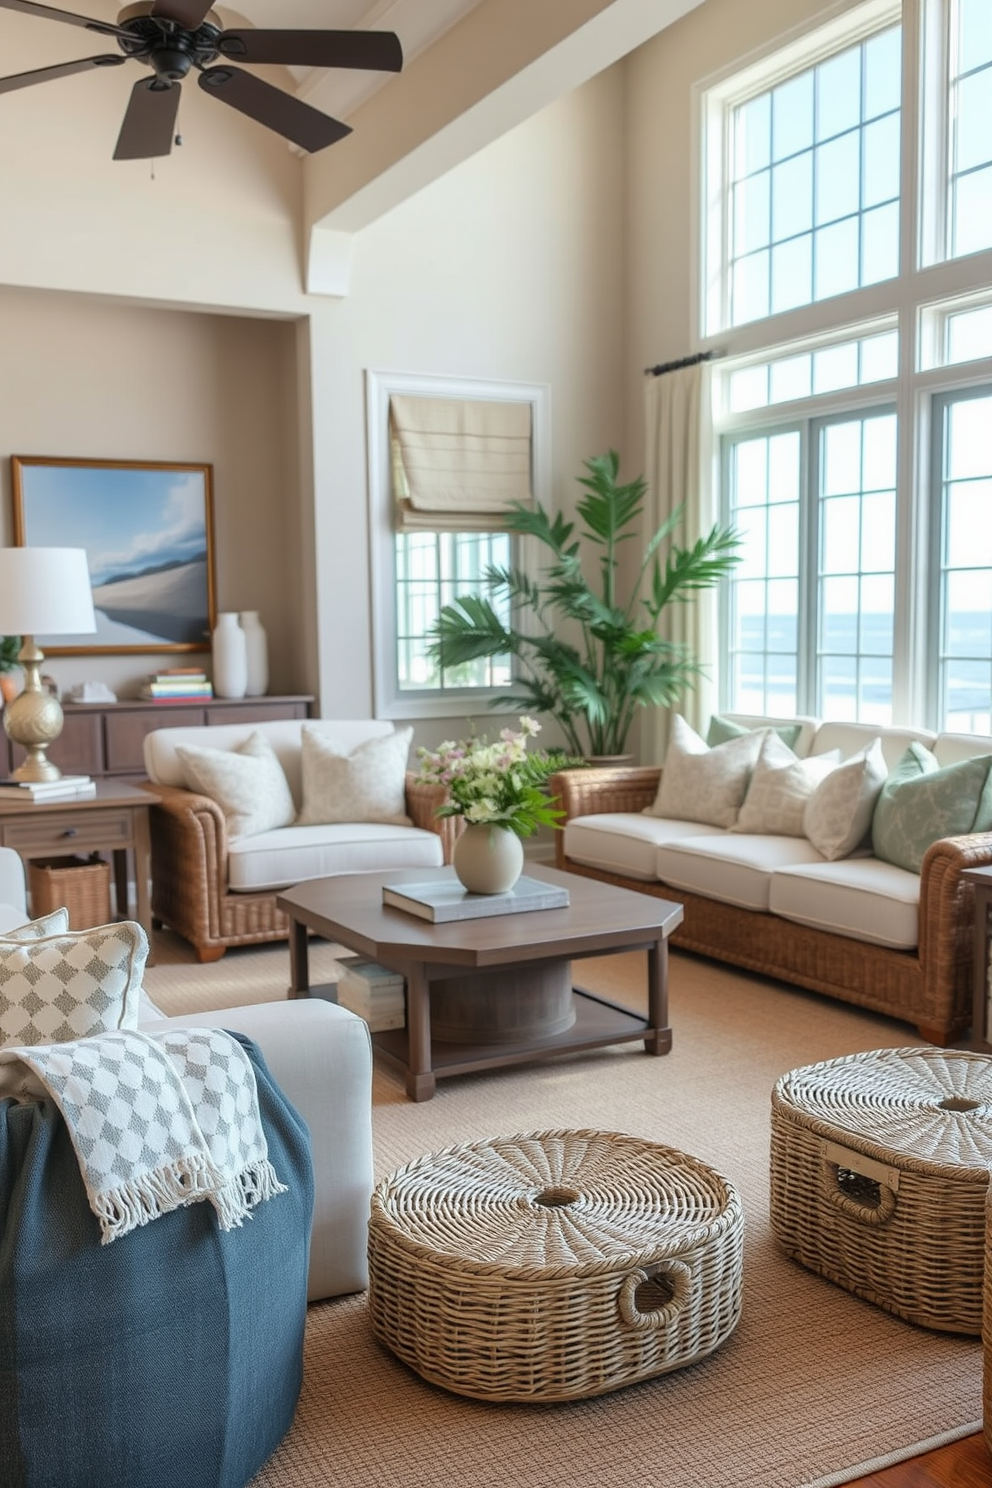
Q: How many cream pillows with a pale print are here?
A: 5